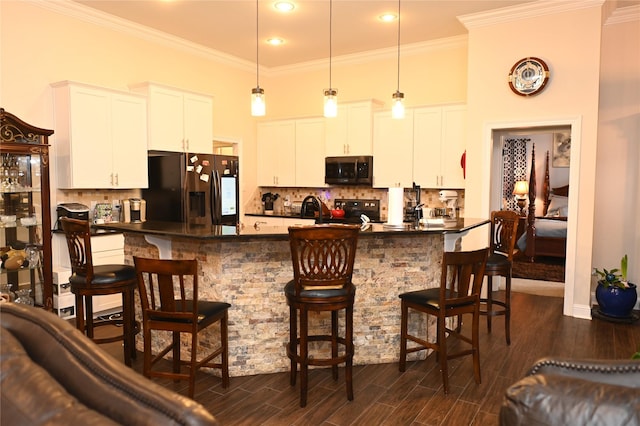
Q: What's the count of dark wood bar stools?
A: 5